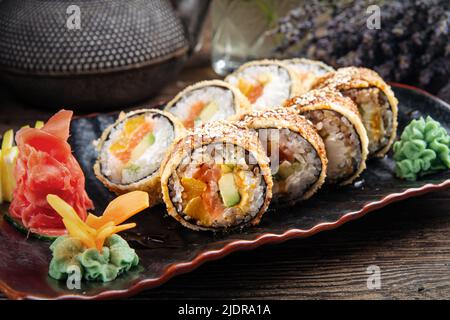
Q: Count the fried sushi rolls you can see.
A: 8